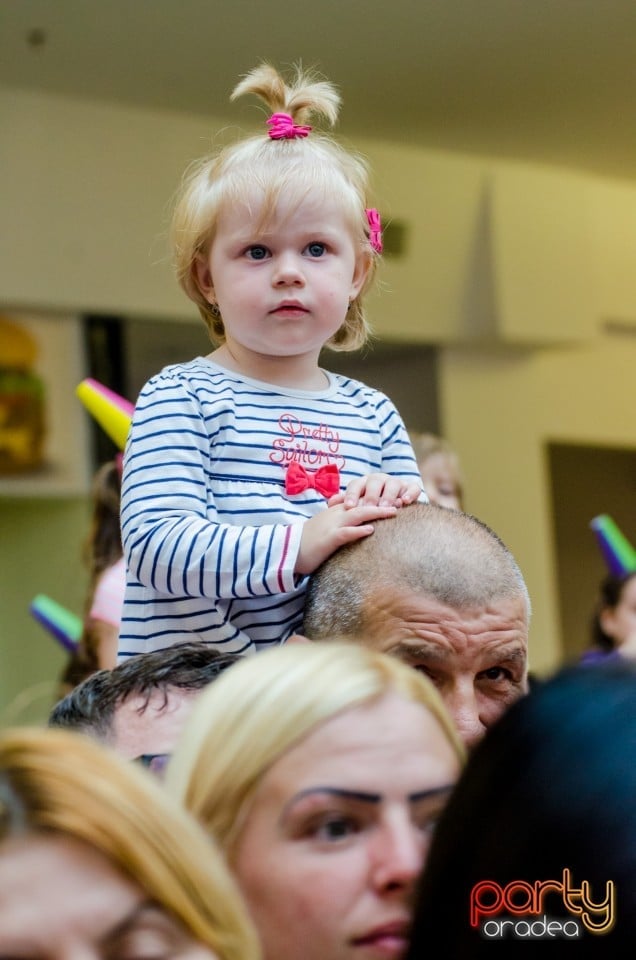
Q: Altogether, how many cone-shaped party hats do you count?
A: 3